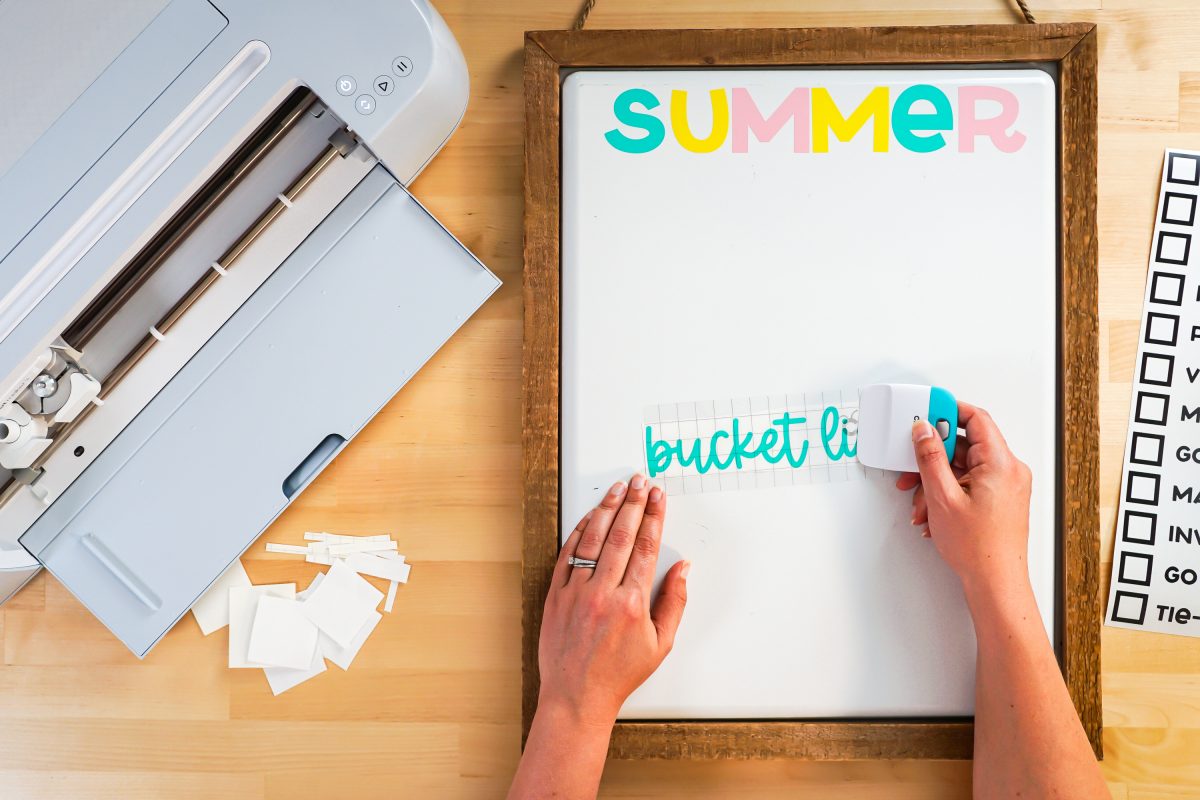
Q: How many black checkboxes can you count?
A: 12